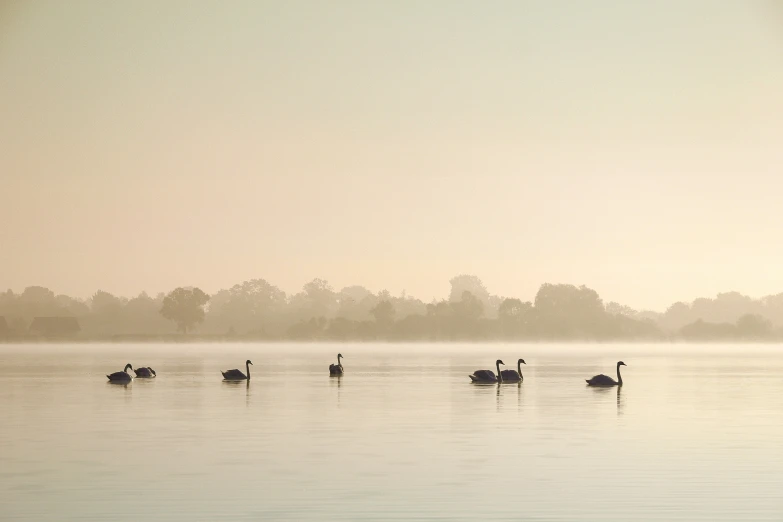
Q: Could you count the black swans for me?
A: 7